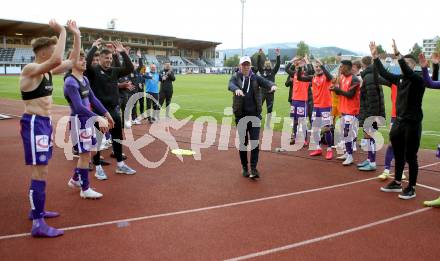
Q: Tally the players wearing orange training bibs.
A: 4